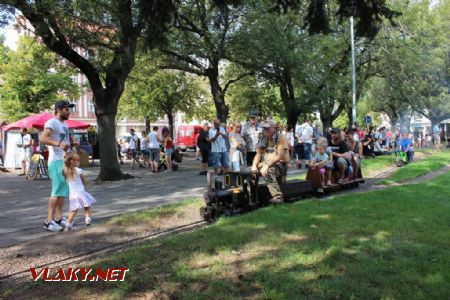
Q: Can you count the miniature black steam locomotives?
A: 1